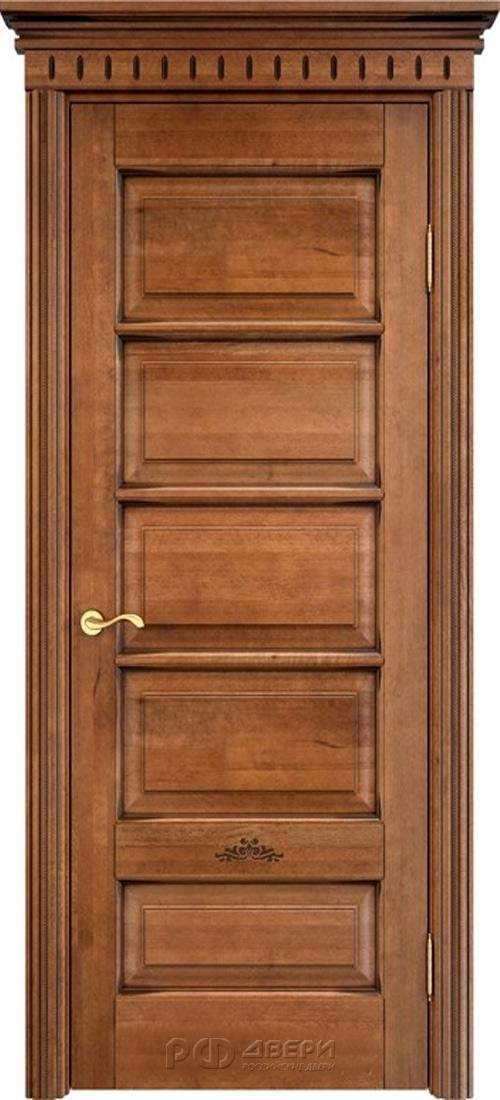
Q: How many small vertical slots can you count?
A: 15